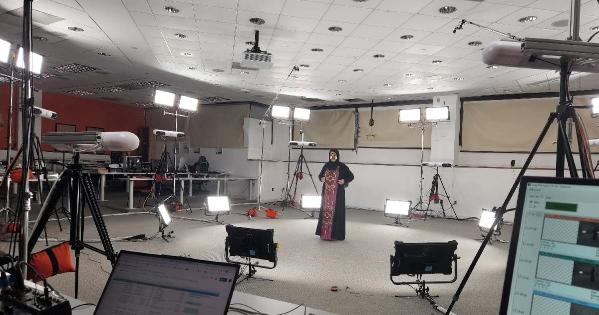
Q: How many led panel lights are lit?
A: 14